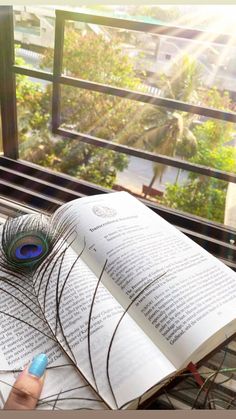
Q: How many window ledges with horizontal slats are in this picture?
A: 1